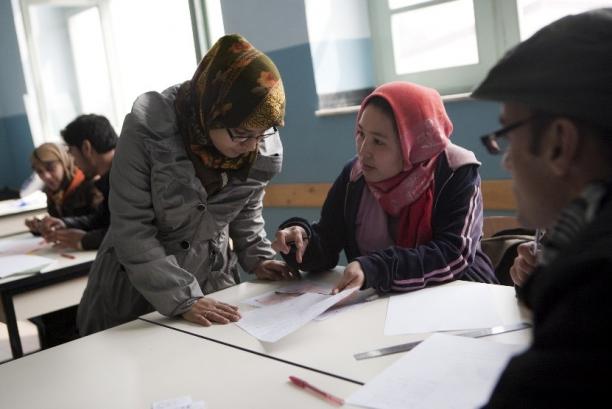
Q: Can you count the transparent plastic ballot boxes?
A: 0